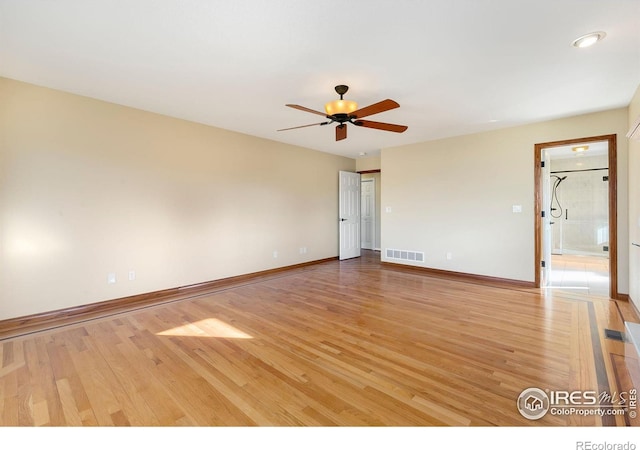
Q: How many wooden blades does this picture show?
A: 5